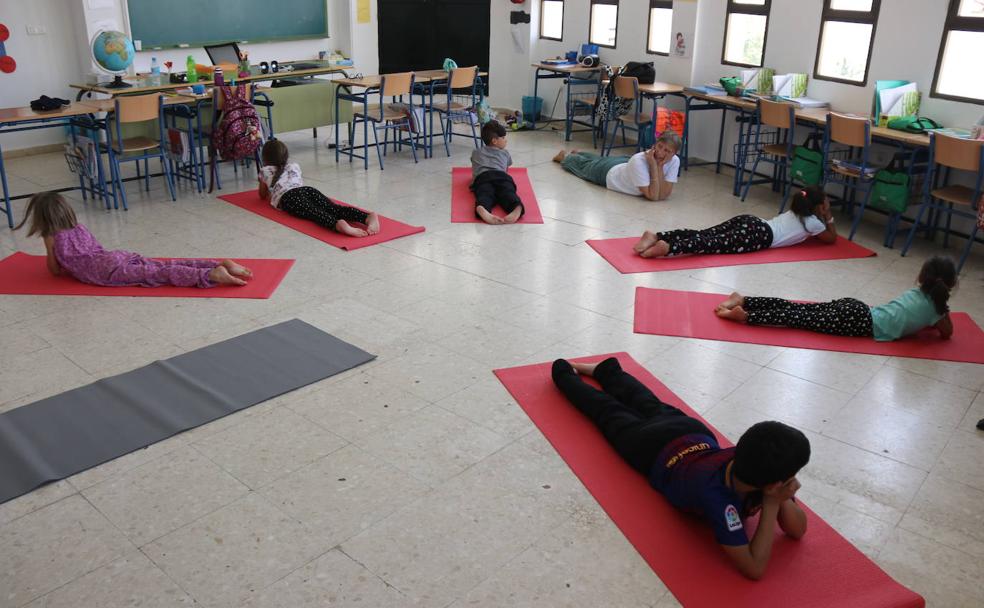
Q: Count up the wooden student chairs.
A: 9